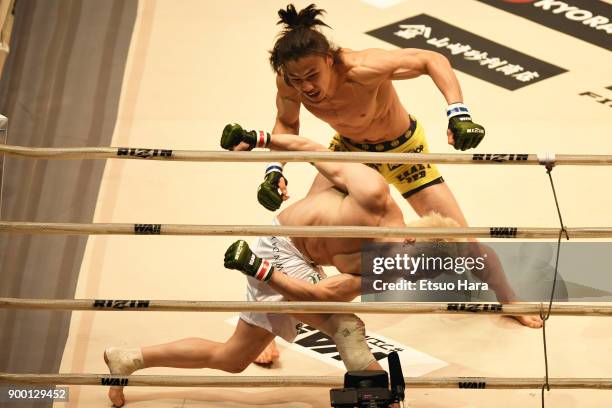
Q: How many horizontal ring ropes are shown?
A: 4